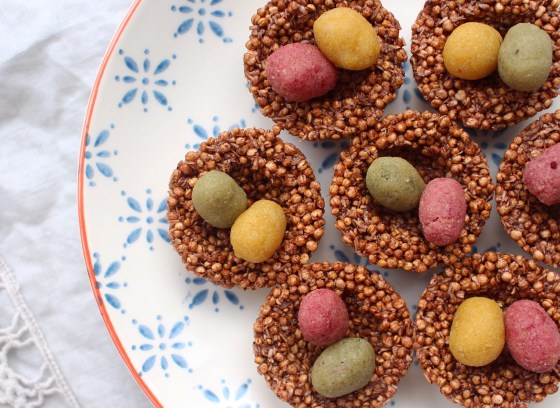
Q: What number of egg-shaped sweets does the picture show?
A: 13